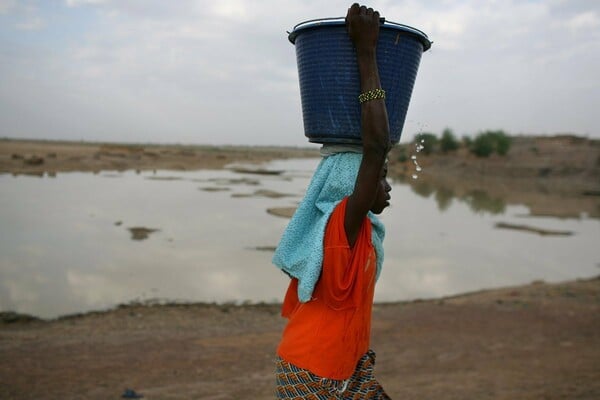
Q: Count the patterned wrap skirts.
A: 1